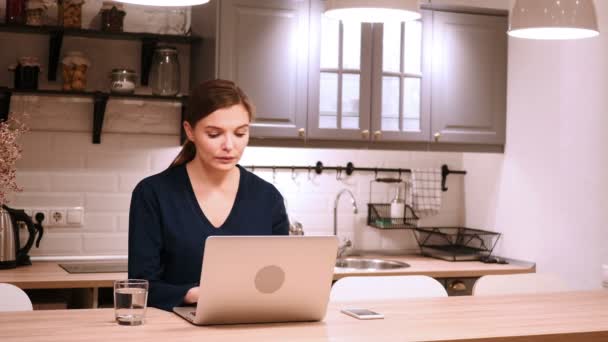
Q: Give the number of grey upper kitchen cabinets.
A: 4